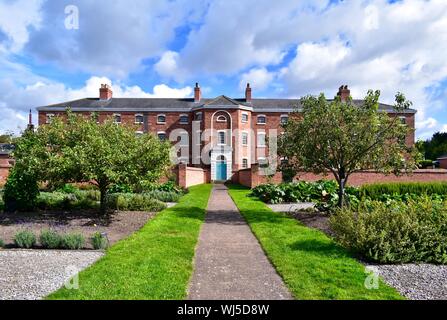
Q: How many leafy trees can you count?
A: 2